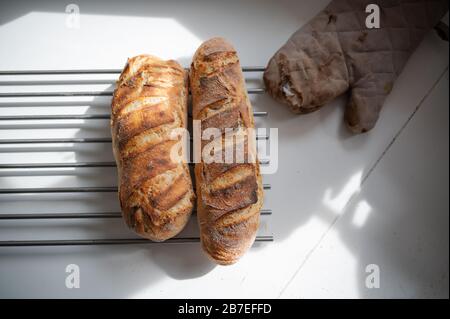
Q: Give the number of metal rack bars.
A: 8